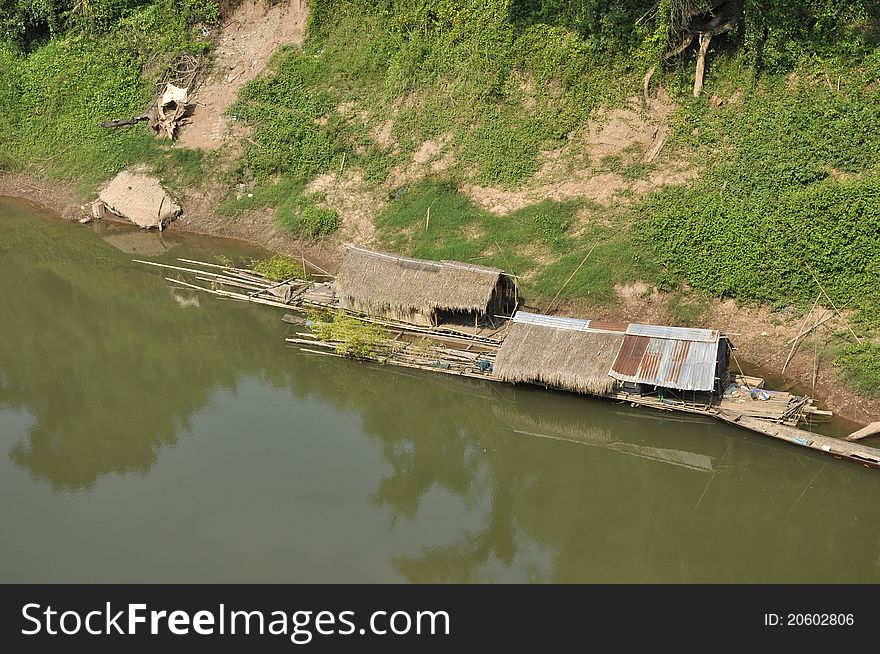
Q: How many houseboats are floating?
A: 2